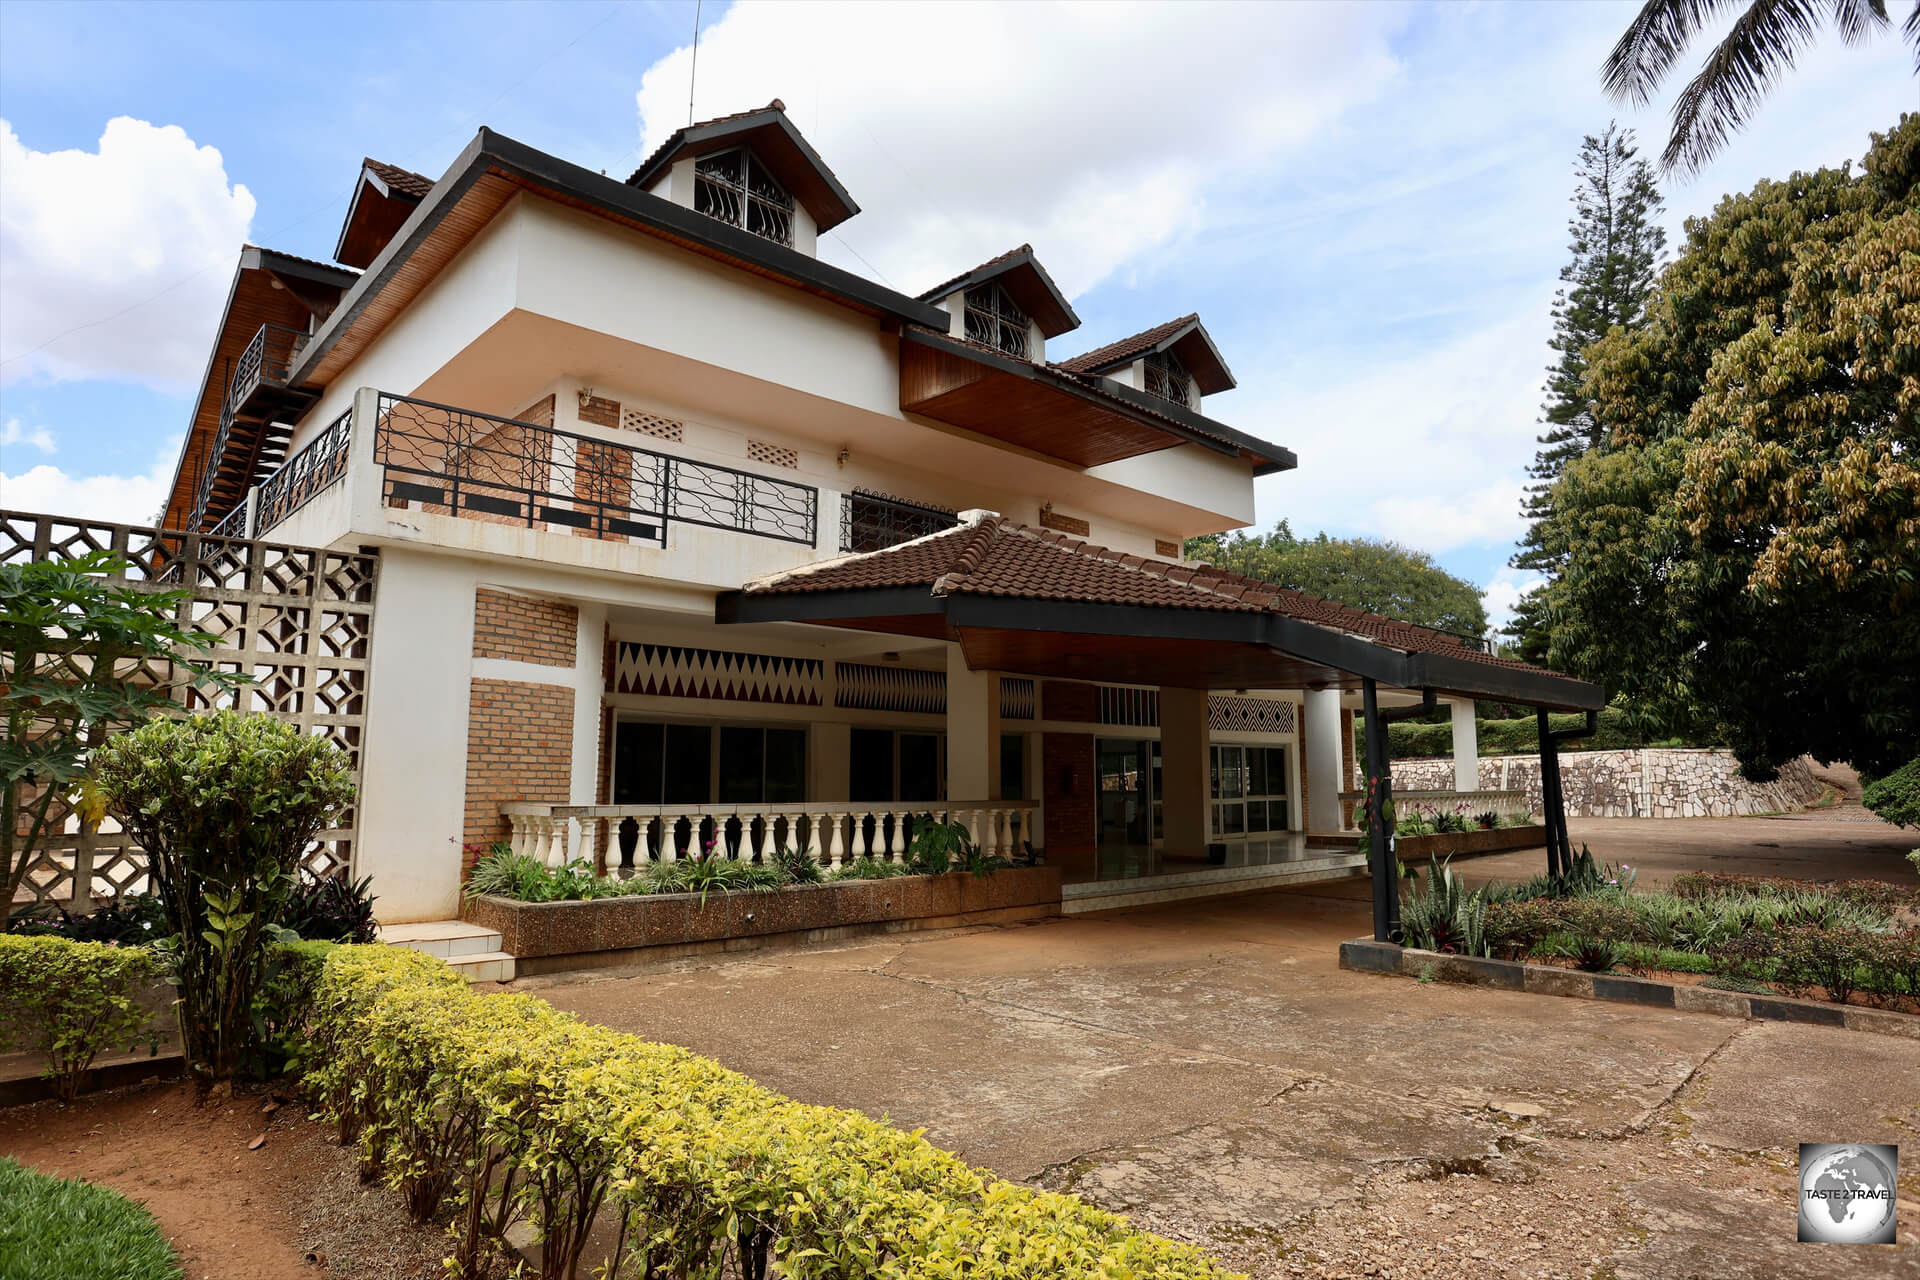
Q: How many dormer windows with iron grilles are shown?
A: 3